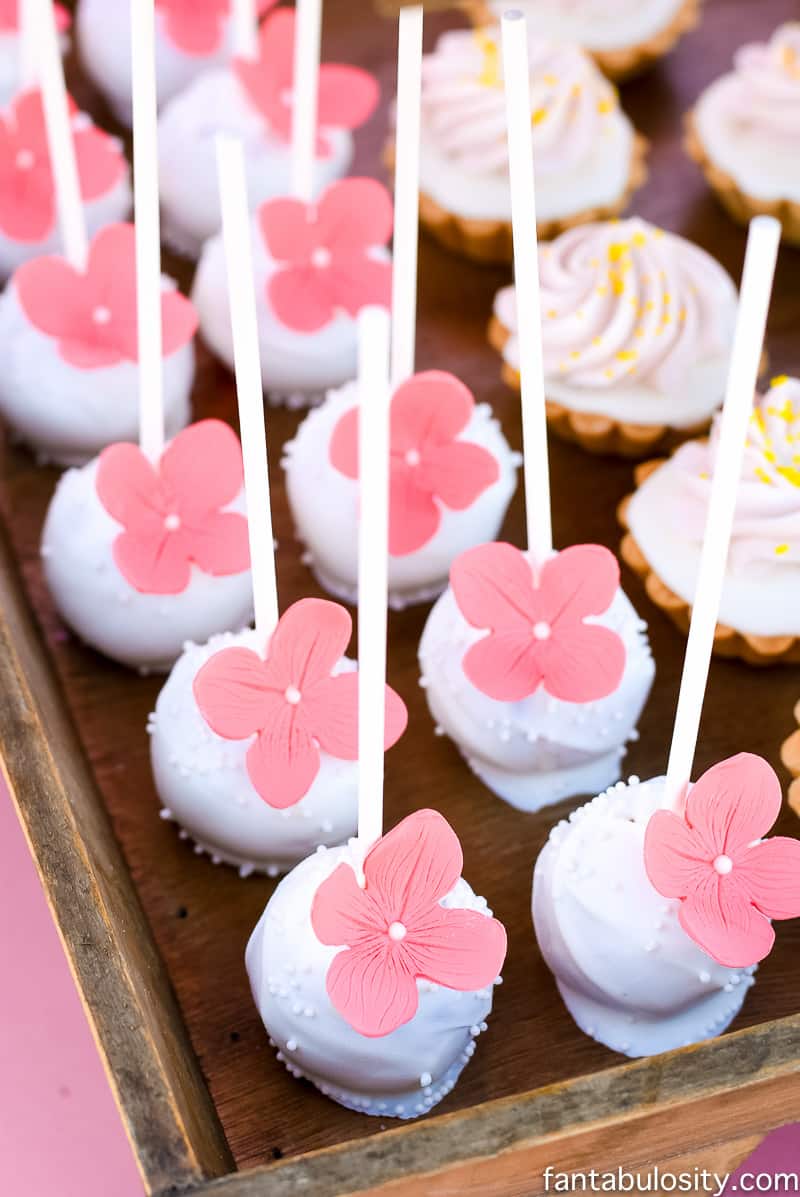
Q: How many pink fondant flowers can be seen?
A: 12